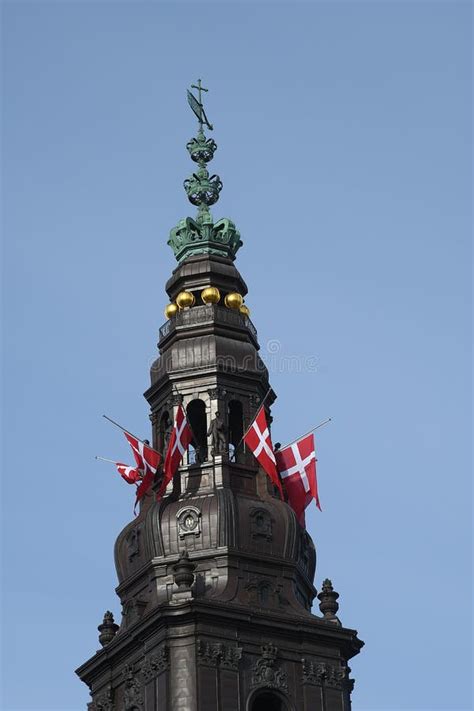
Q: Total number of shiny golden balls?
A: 5